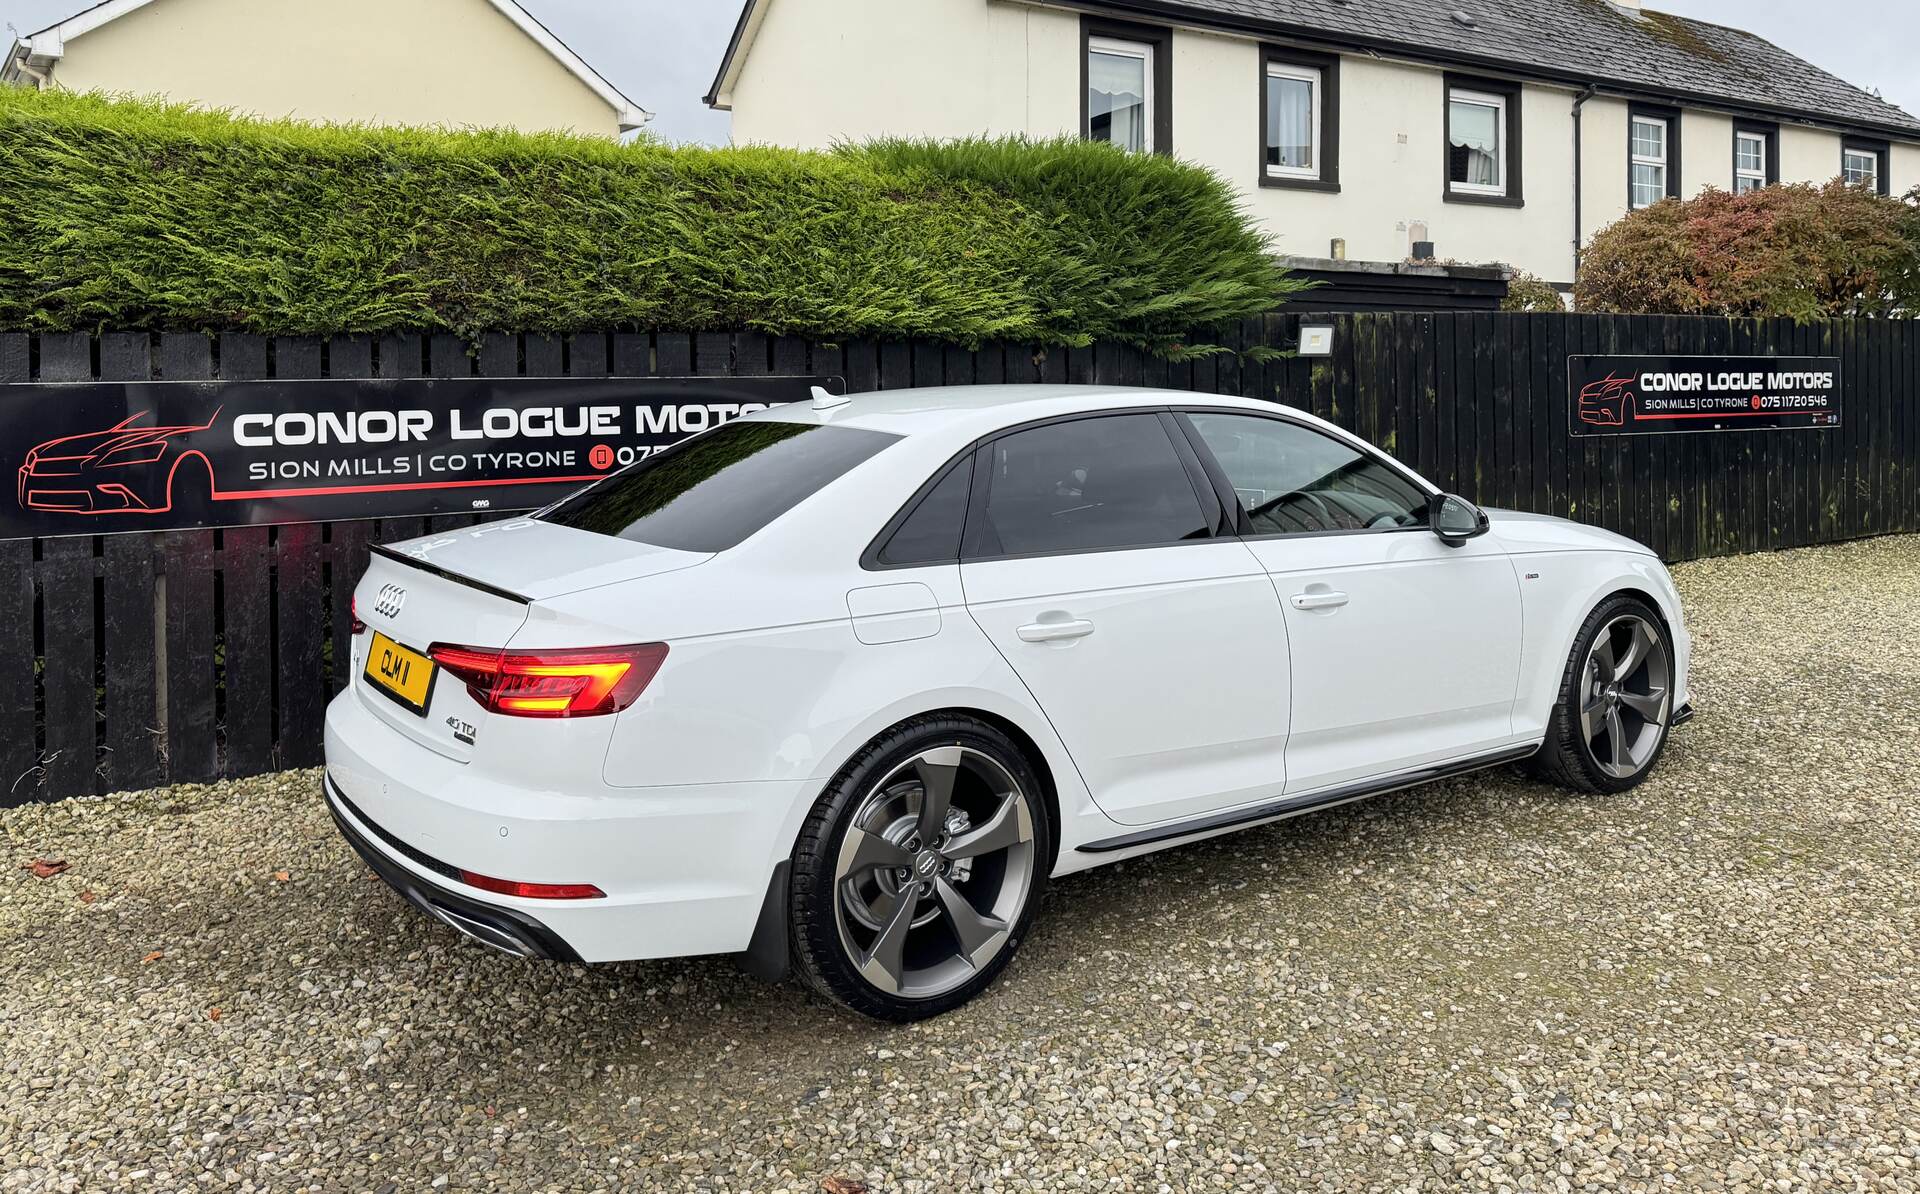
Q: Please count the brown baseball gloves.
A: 0